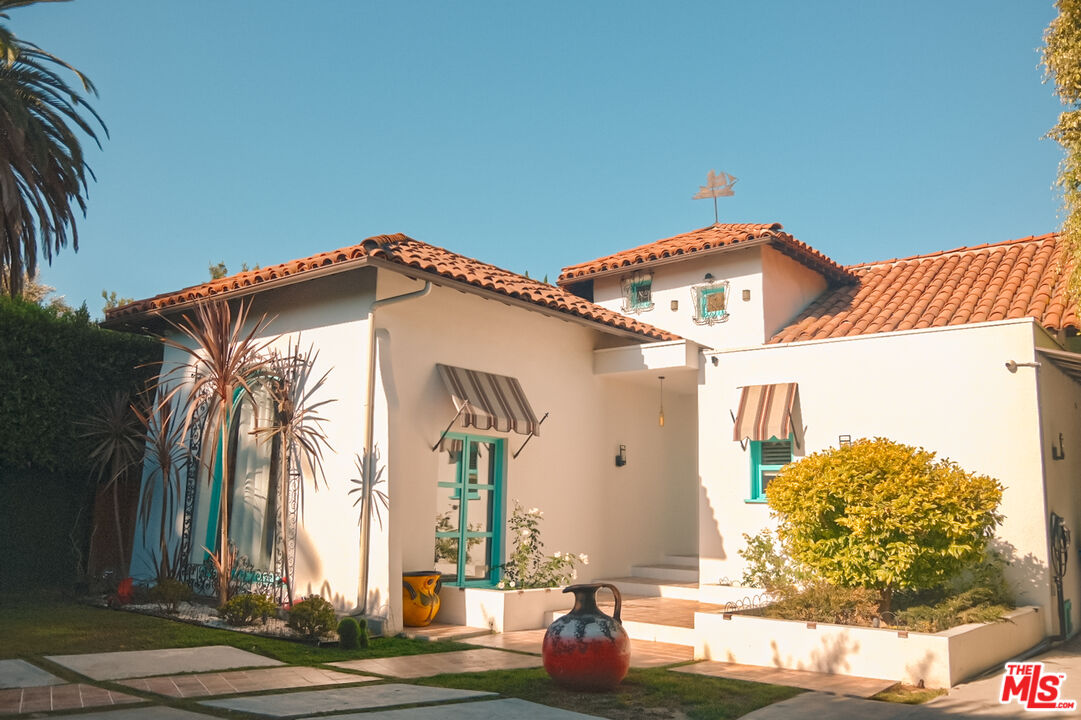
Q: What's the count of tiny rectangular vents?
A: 2